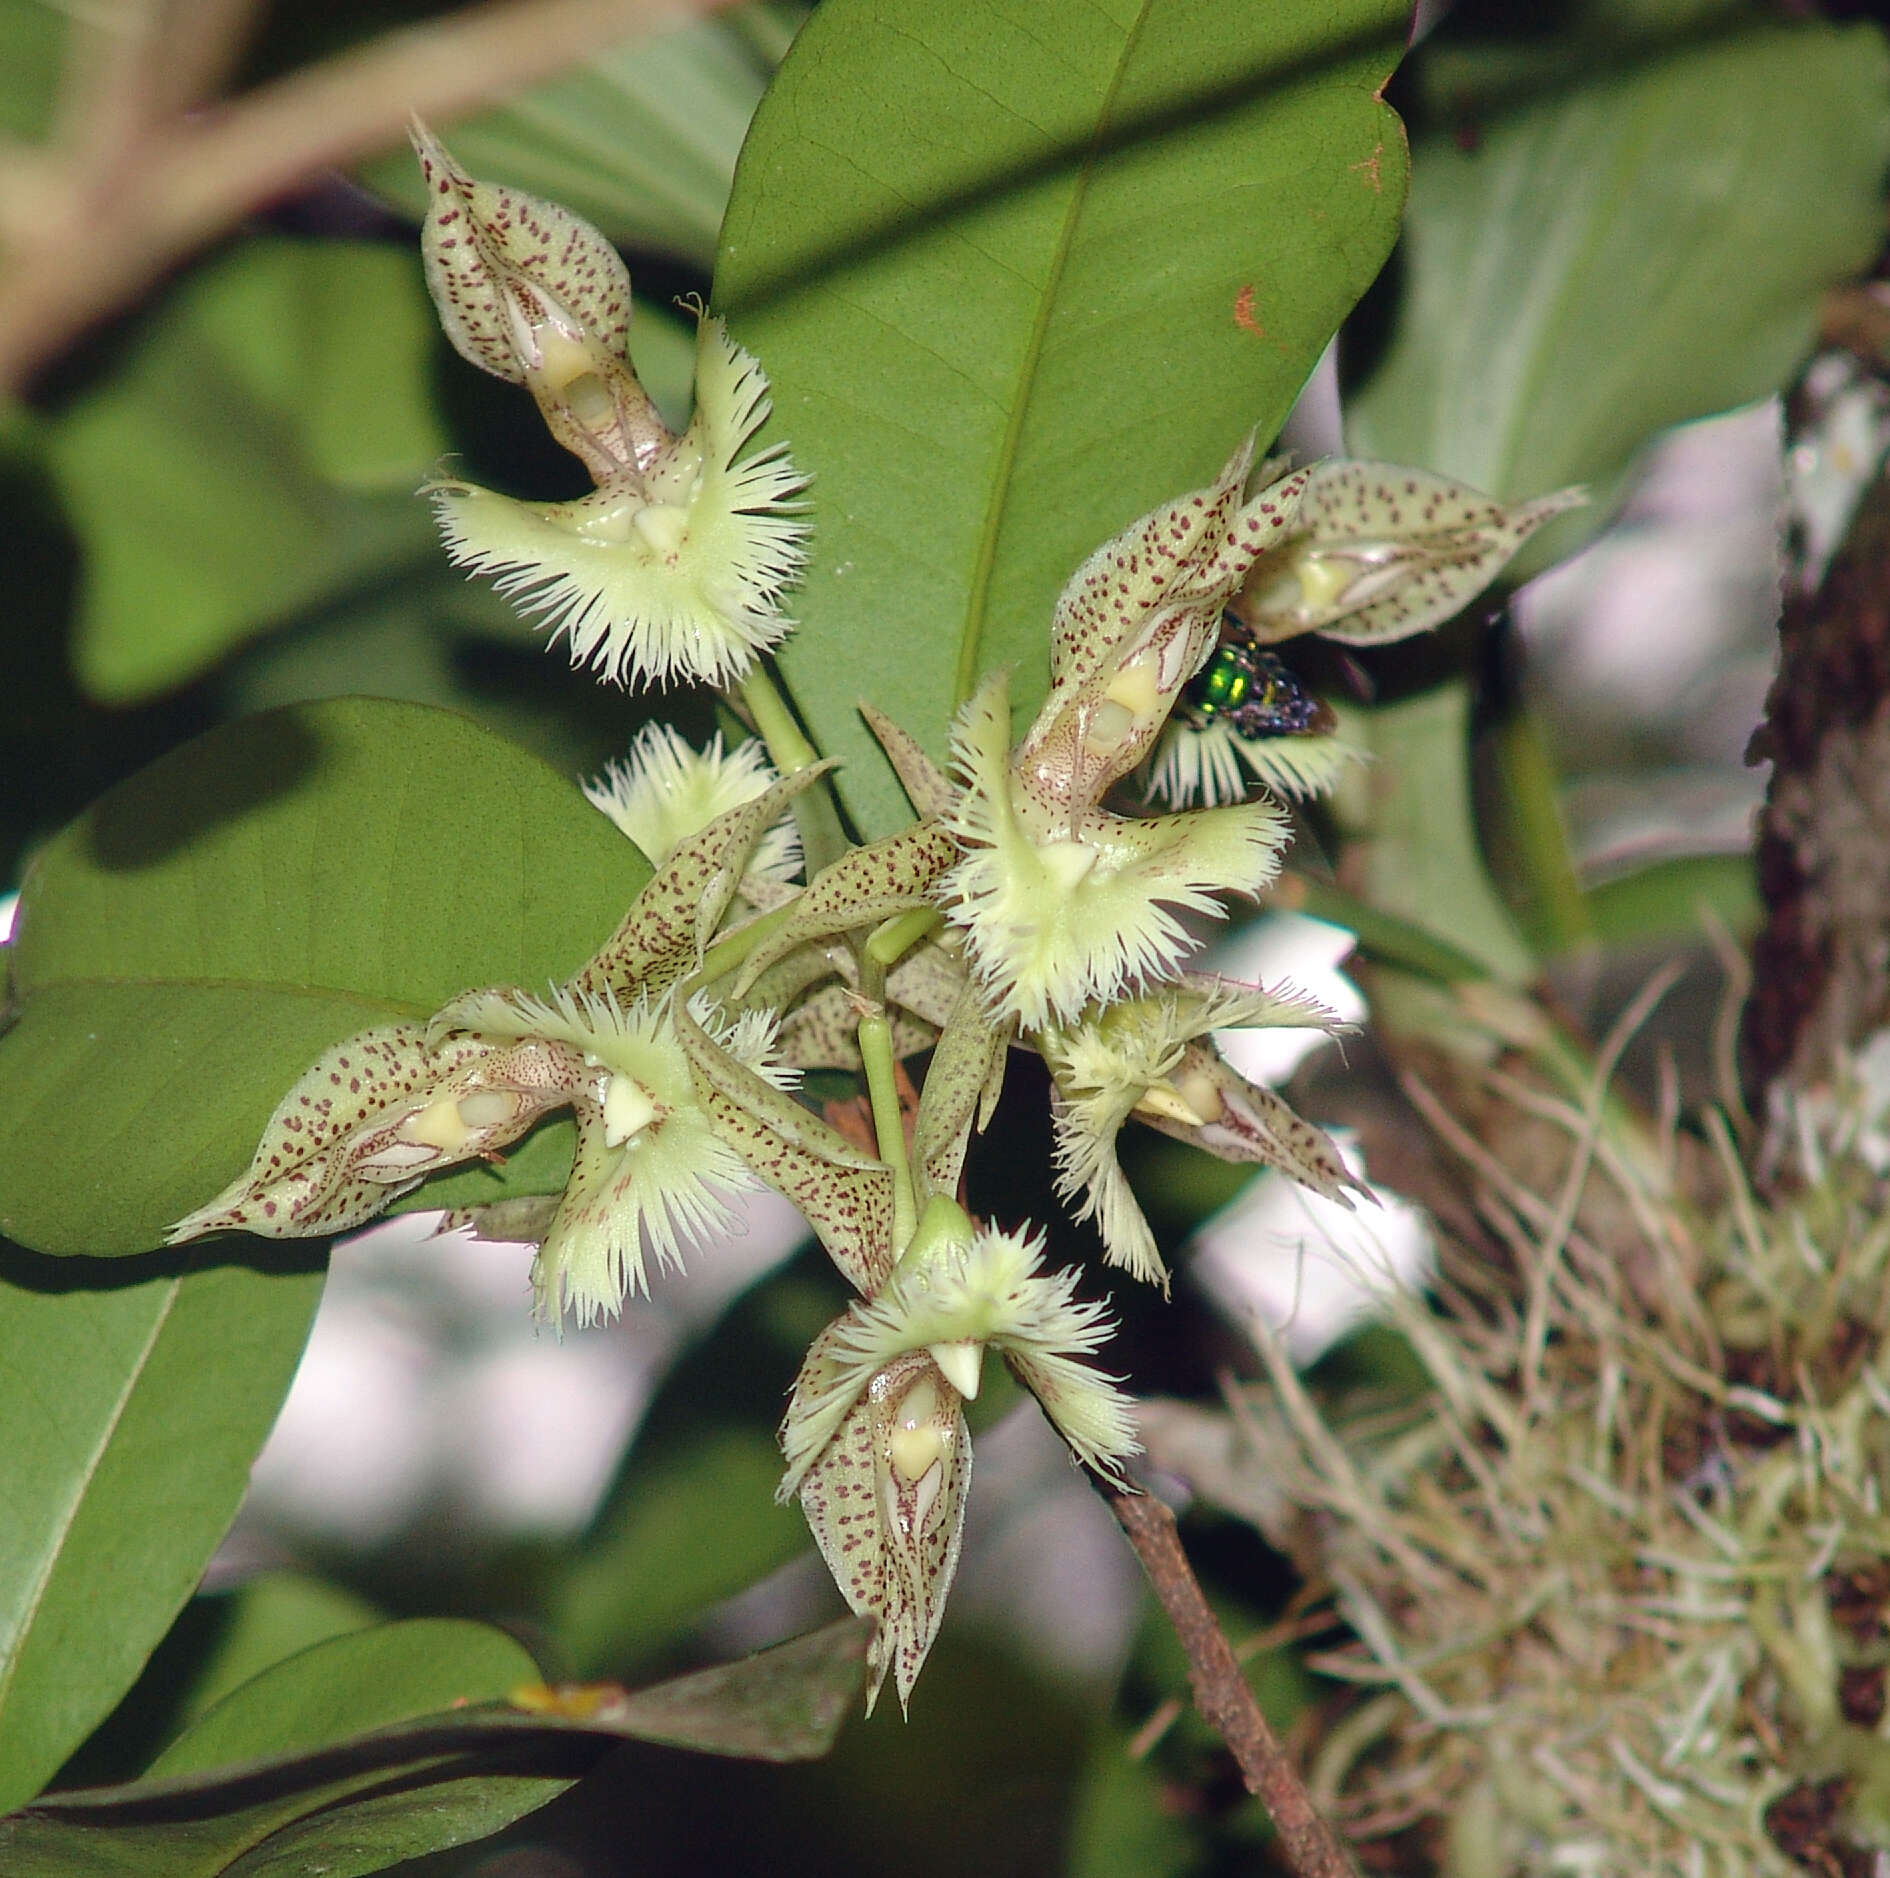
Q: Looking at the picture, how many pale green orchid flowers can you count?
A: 7